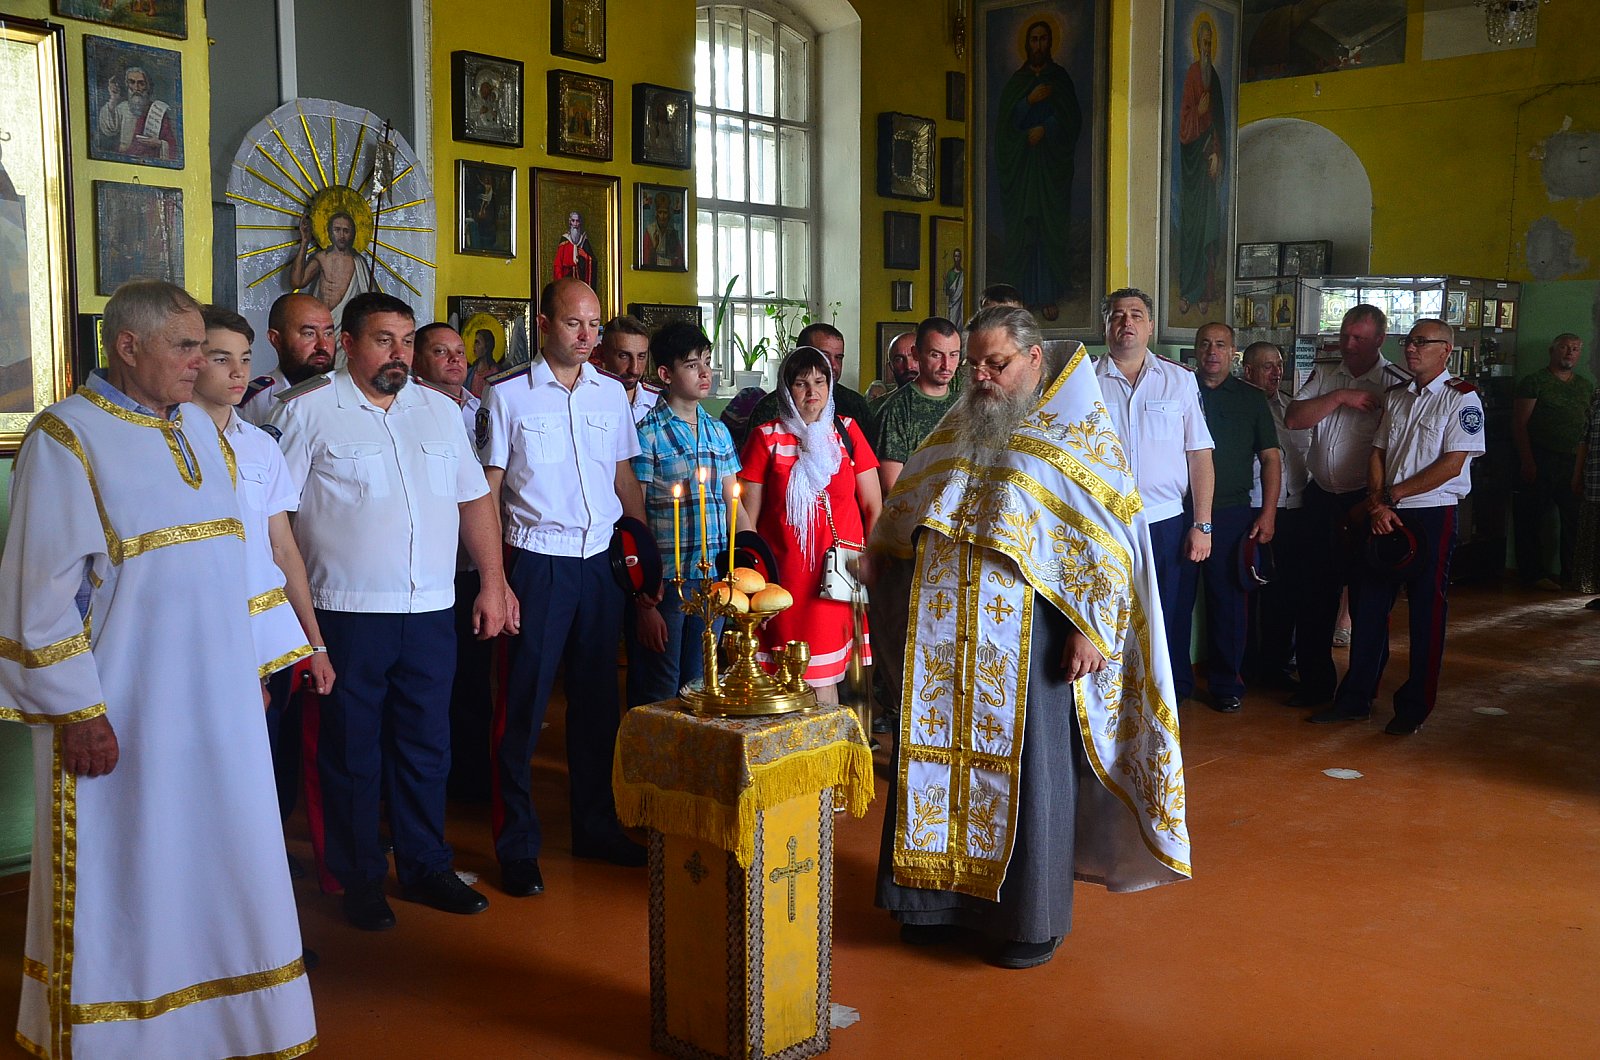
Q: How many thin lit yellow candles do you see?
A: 3